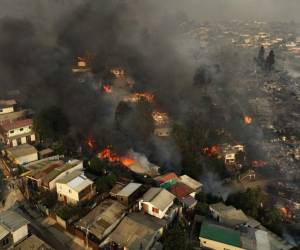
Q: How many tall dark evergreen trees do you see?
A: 2